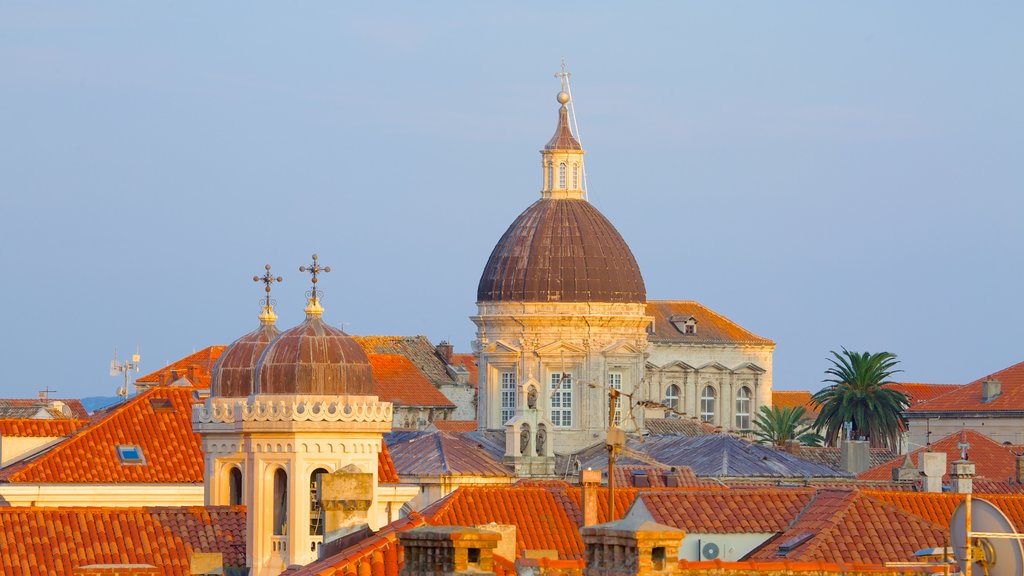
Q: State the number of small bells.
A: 3